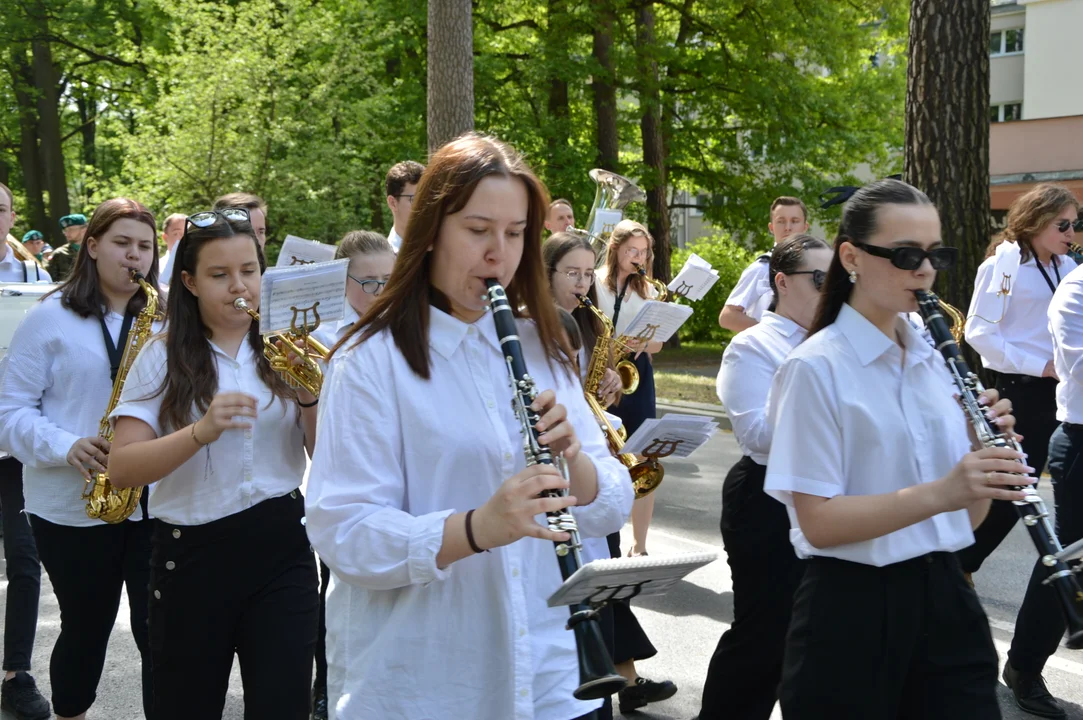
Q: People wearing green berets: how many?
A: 2